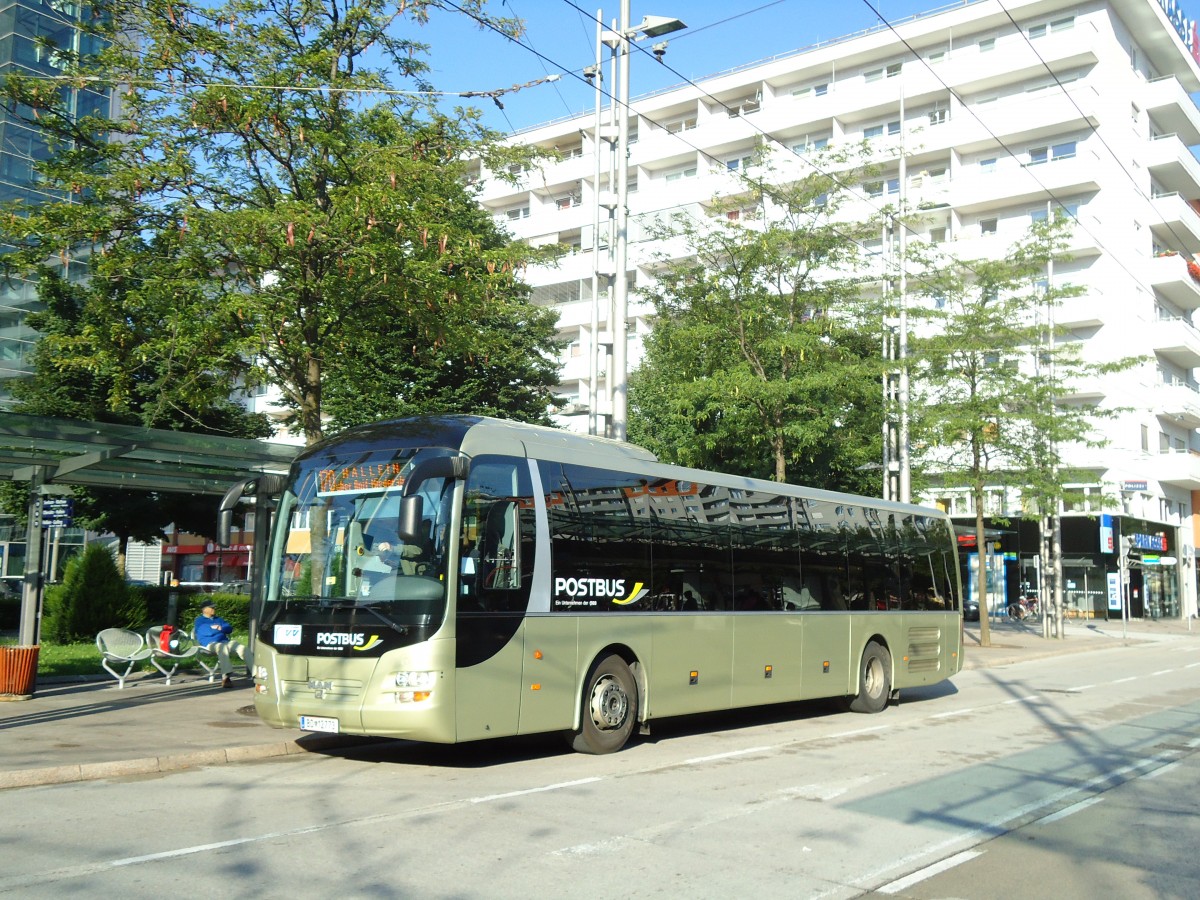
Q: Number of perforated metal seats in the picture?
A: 3